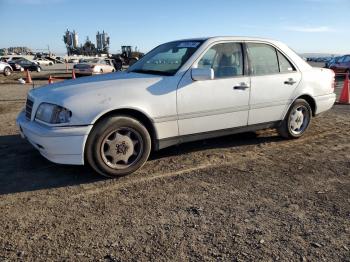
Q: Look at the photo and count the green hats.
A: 0